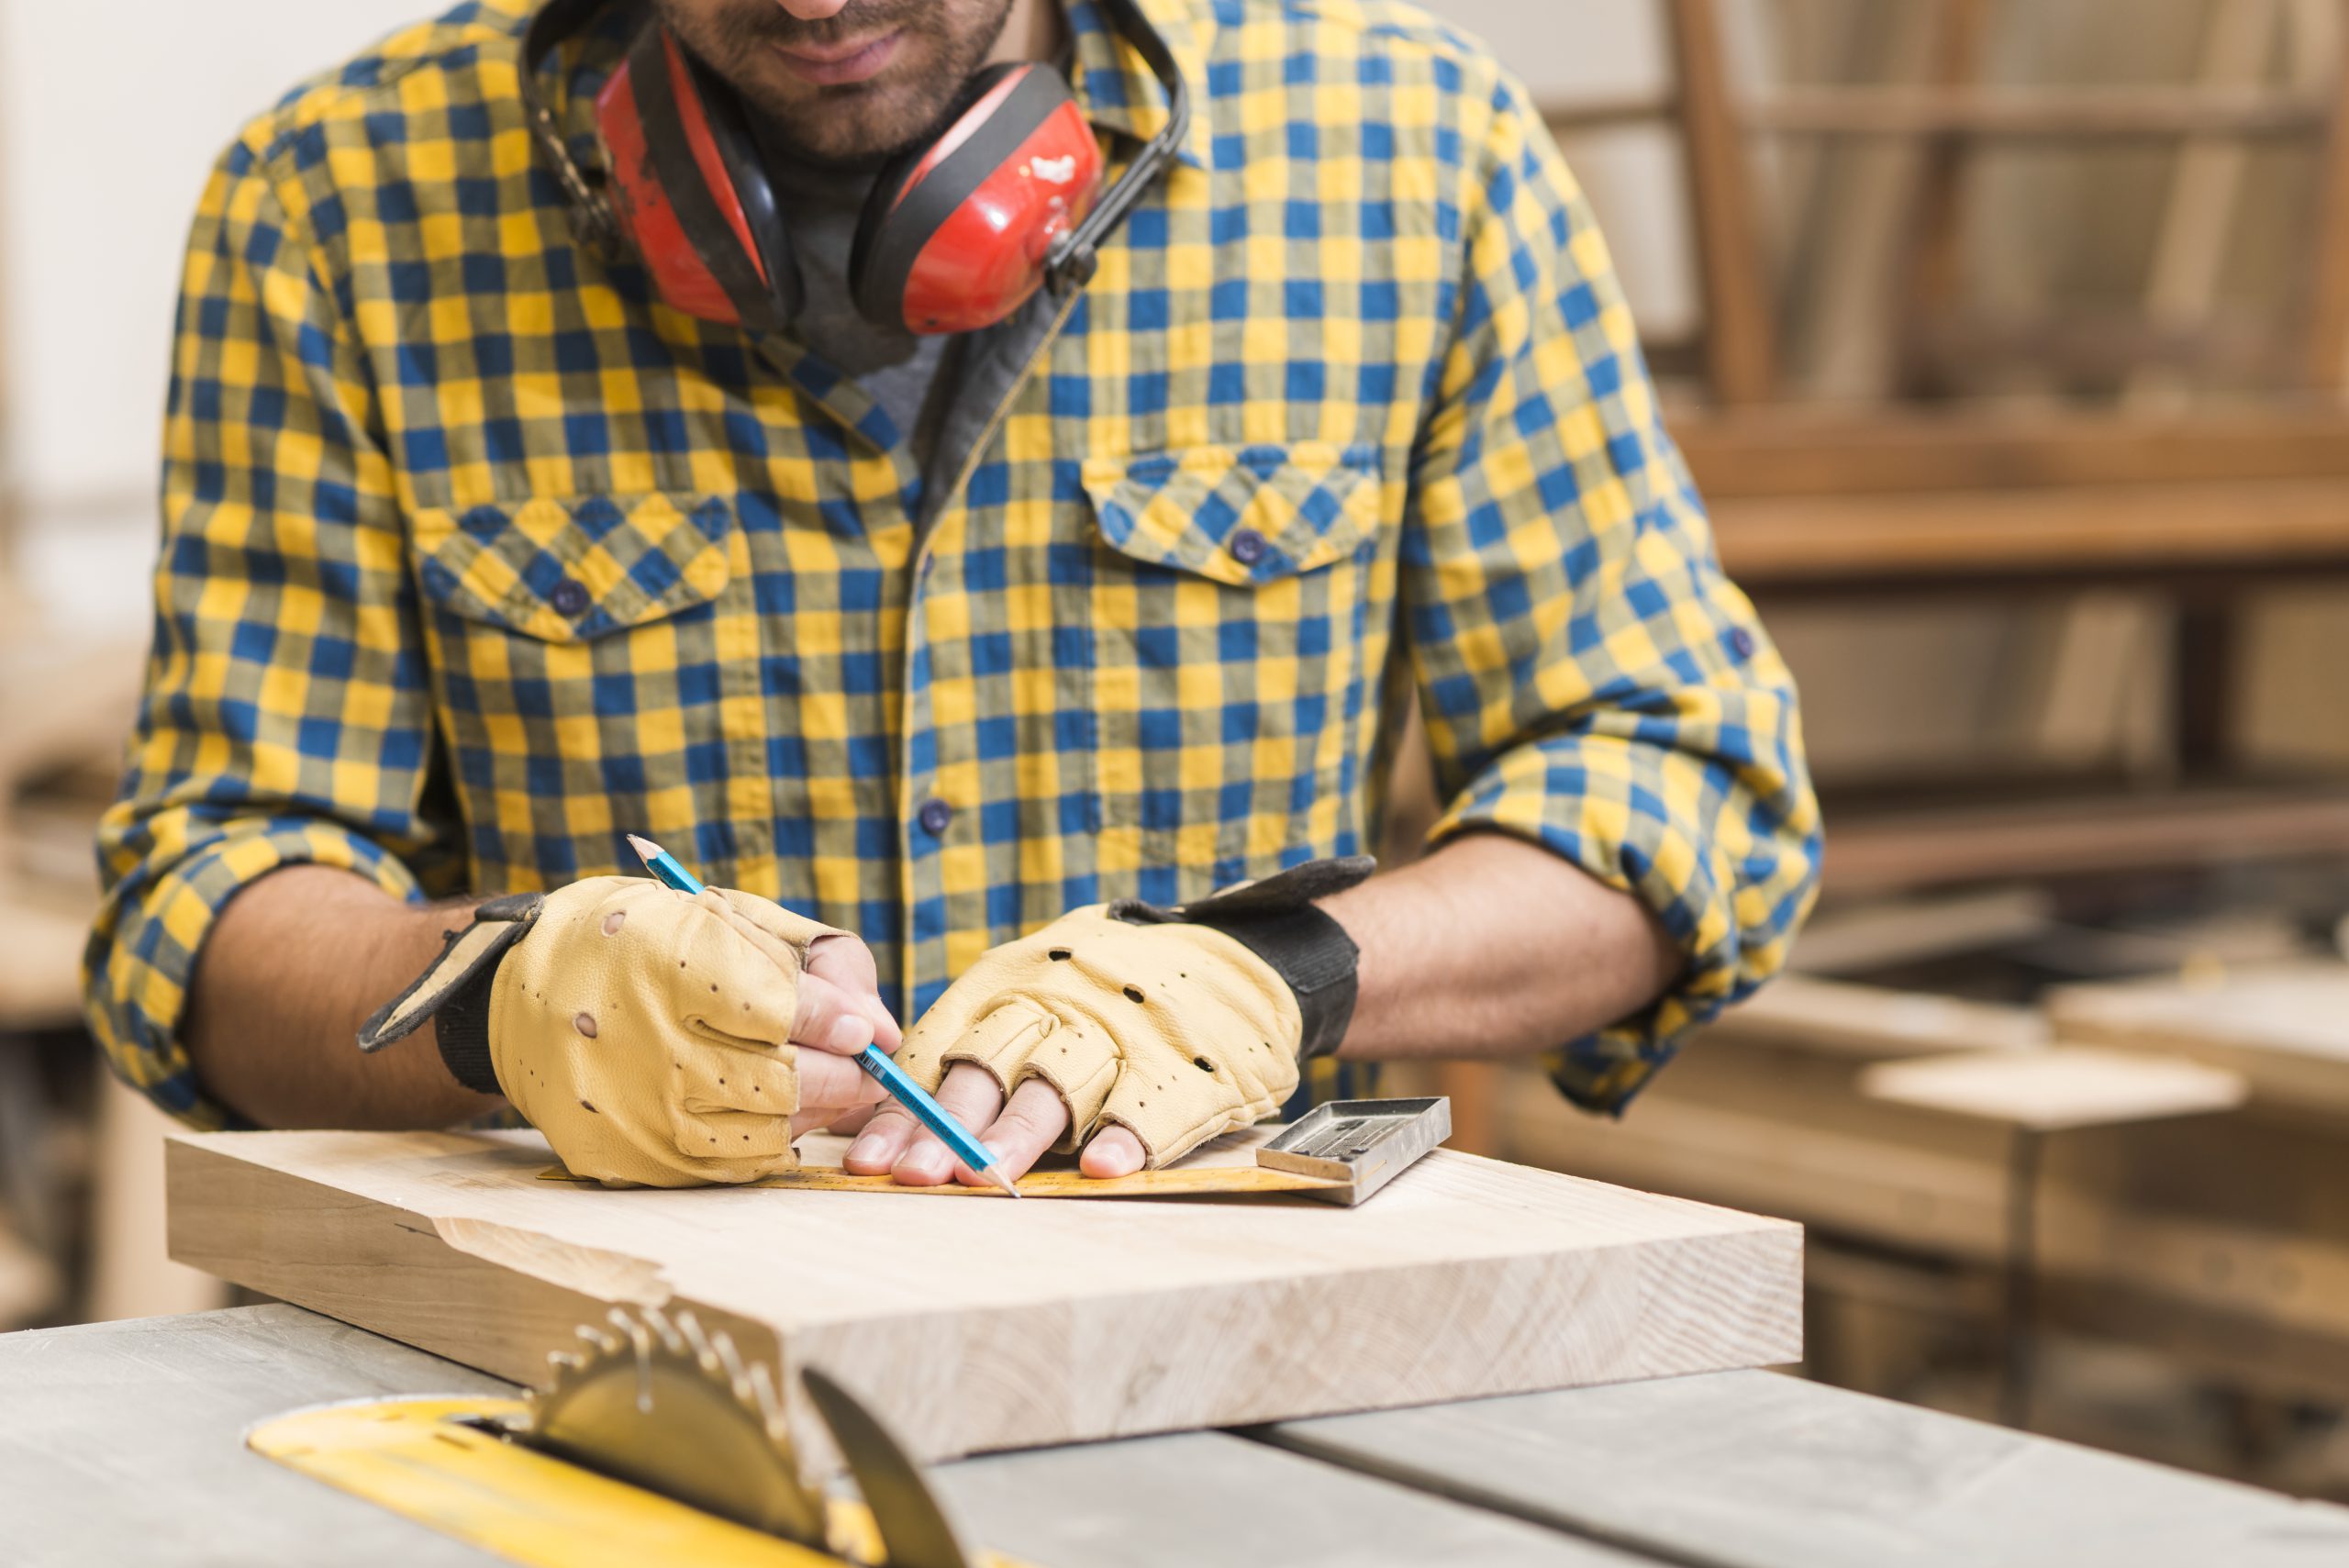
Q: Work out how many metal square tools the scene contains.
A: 1